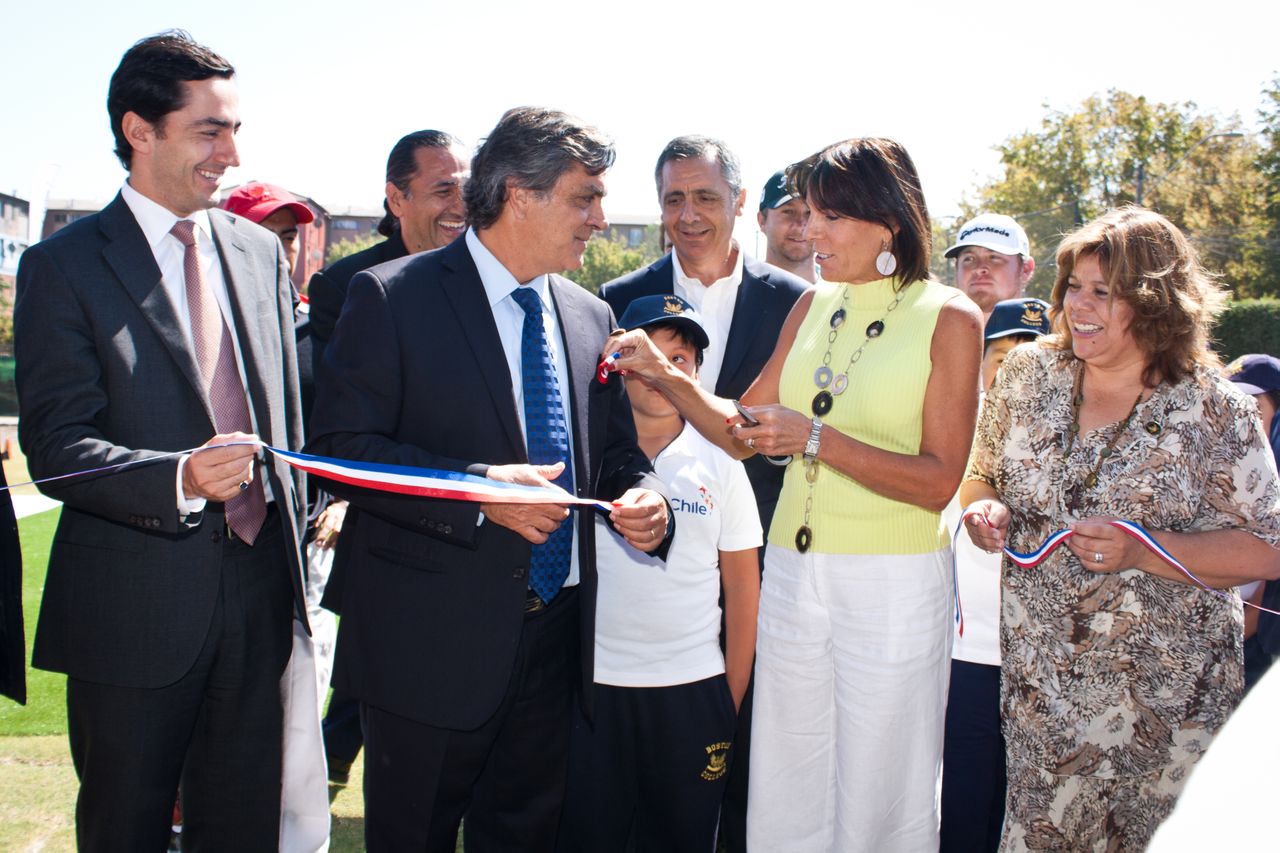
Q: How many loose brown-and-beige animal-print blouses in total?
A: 1